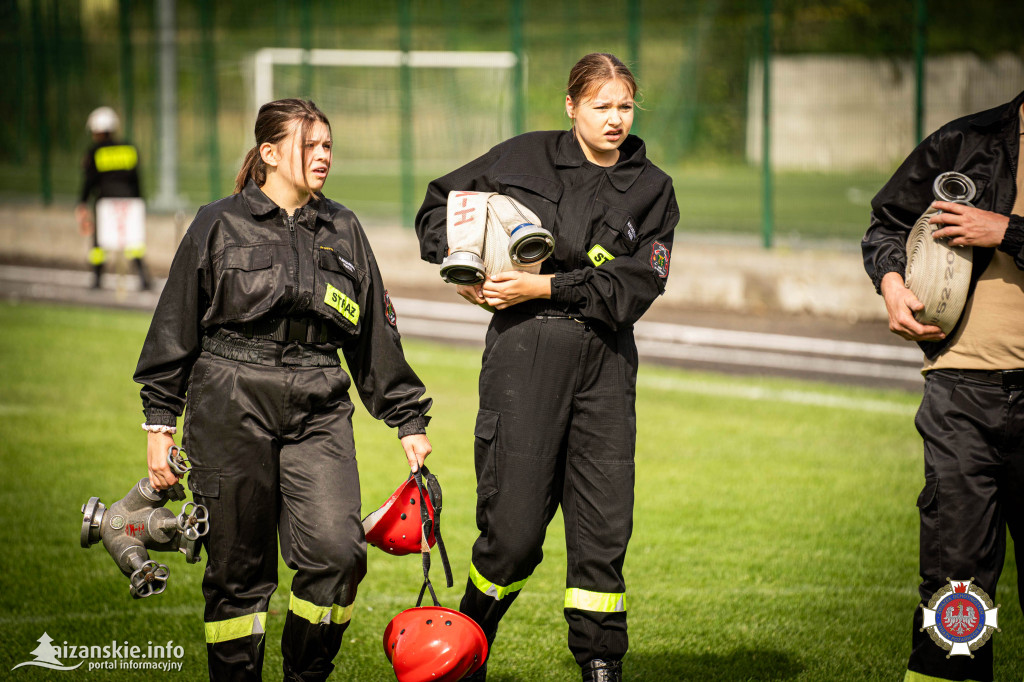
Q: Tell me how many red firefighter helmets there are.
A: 2